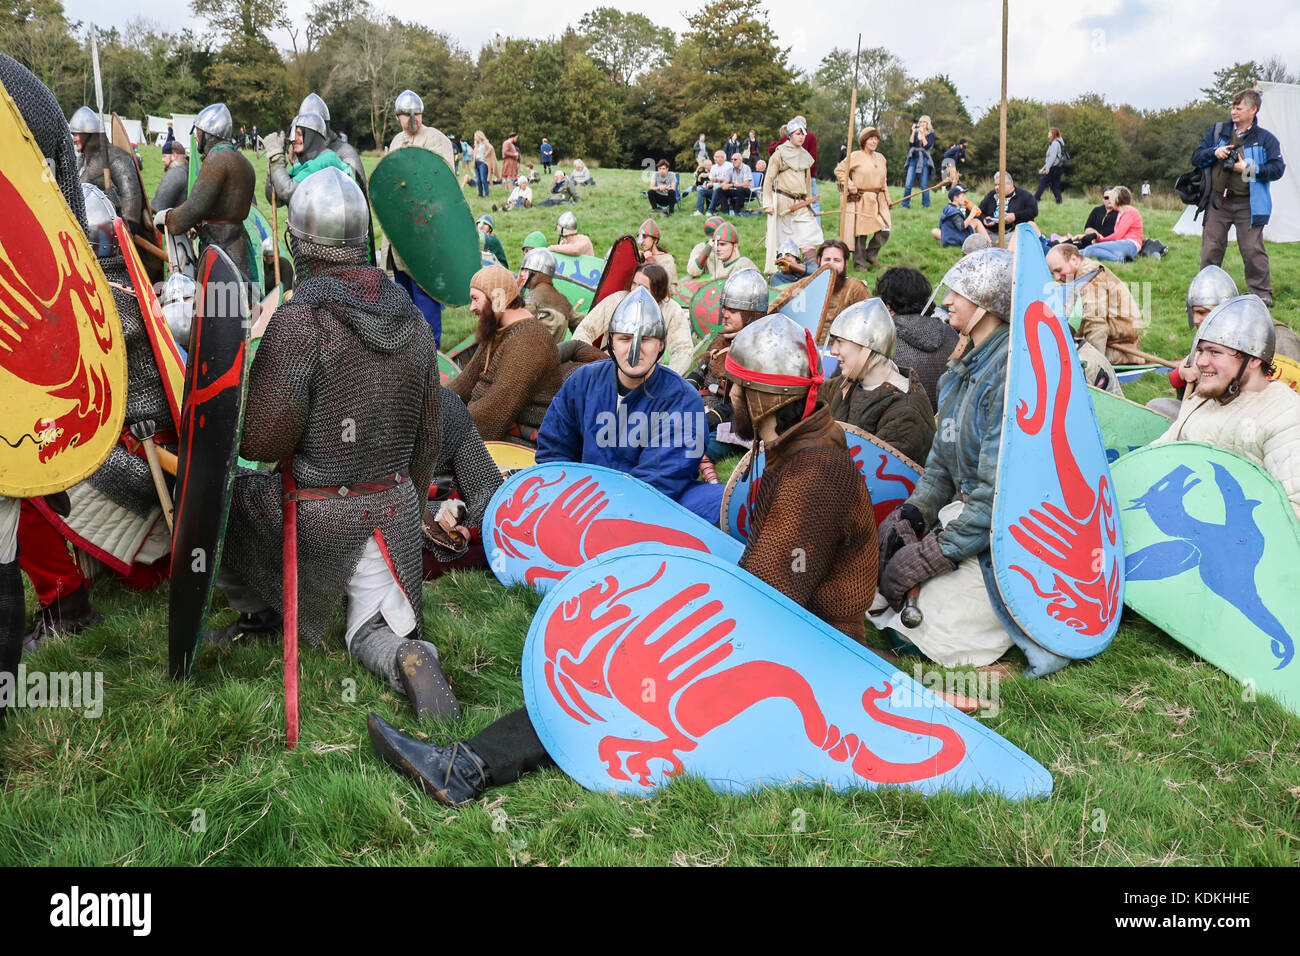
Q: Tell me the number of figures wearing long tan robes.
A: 2